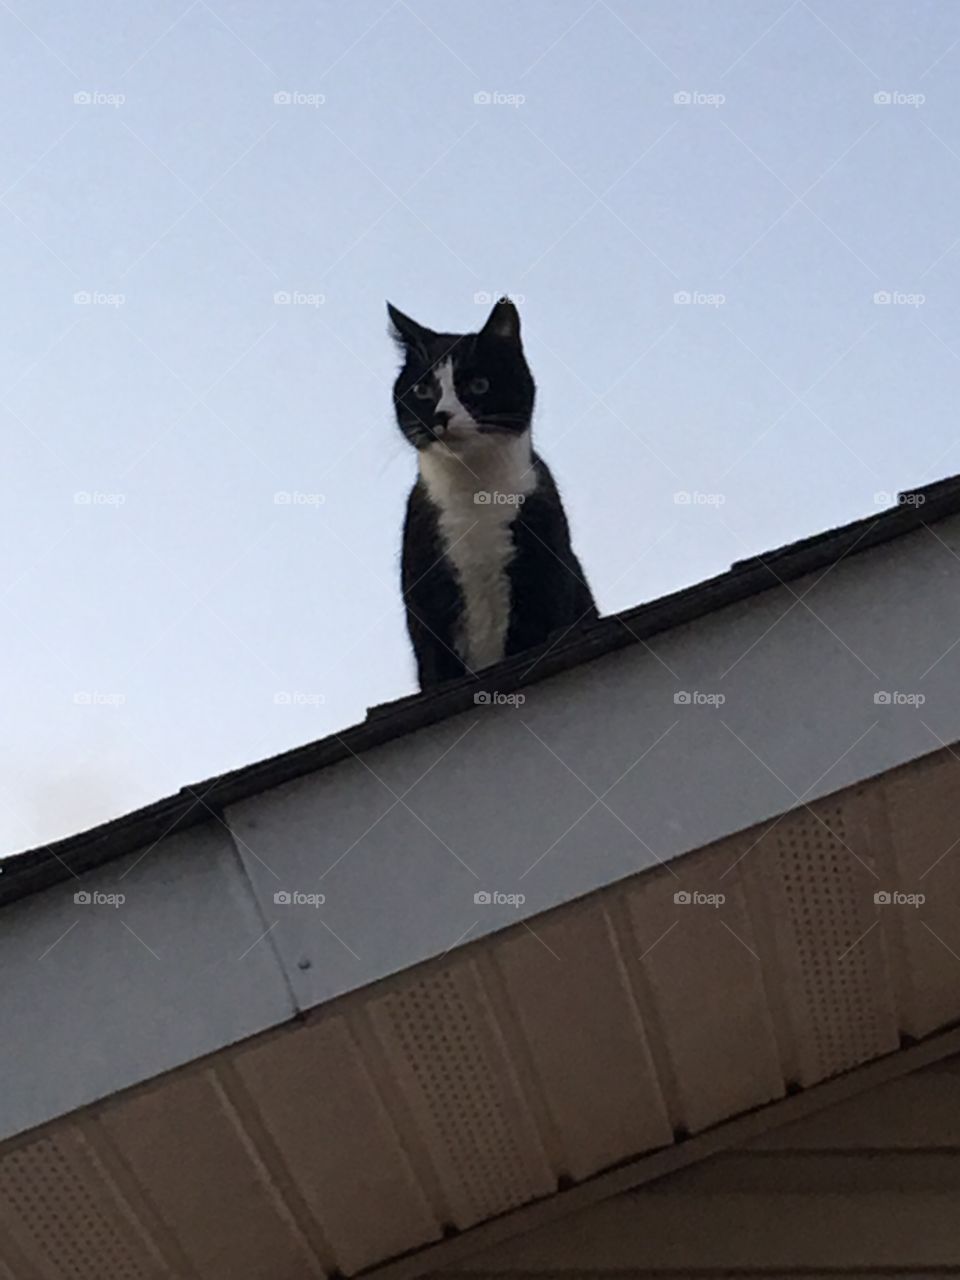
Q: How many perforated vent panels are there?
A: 3